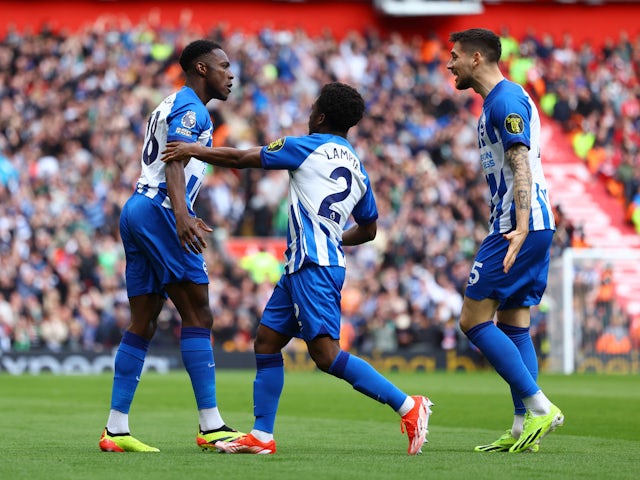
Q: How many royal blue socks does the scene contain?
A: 6